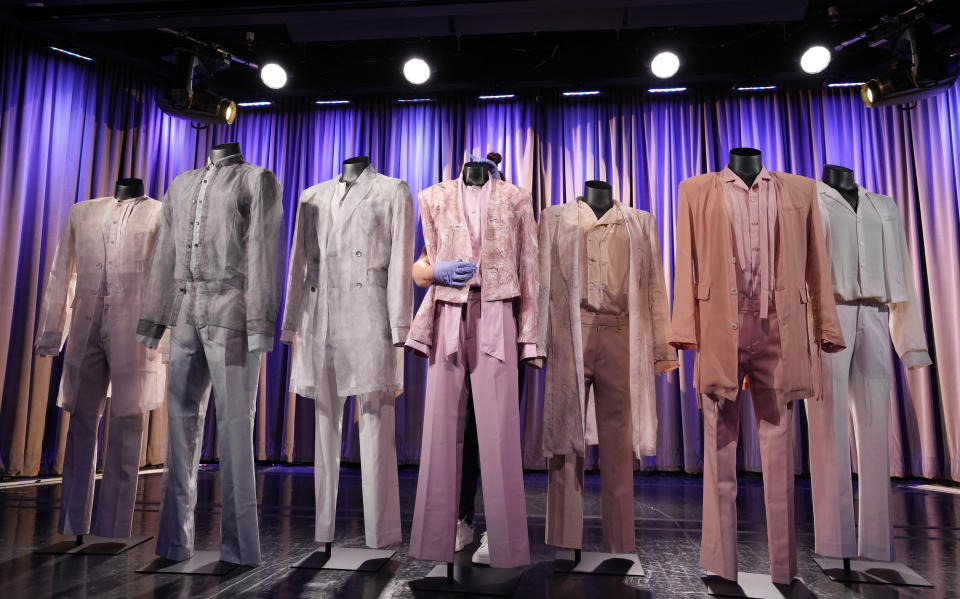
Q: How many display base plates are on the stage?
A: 7